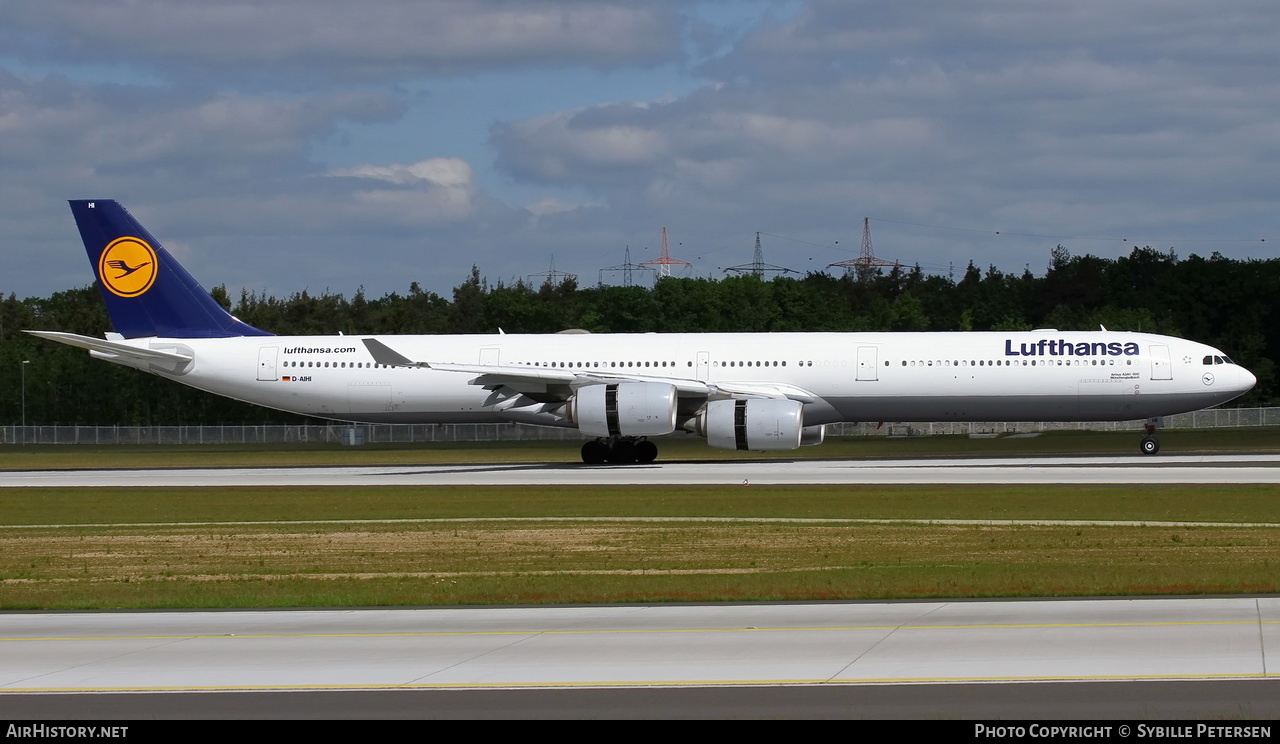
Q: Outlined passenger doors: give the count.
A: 5